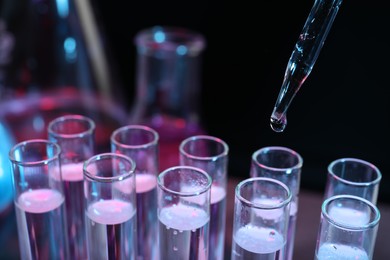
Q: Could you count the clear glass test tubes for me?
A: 10